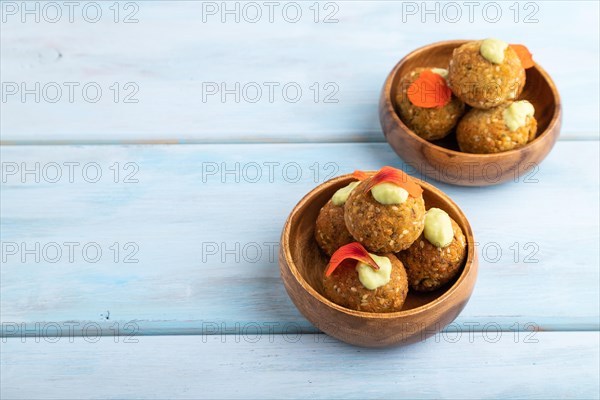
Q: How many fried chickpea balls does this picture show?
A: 7